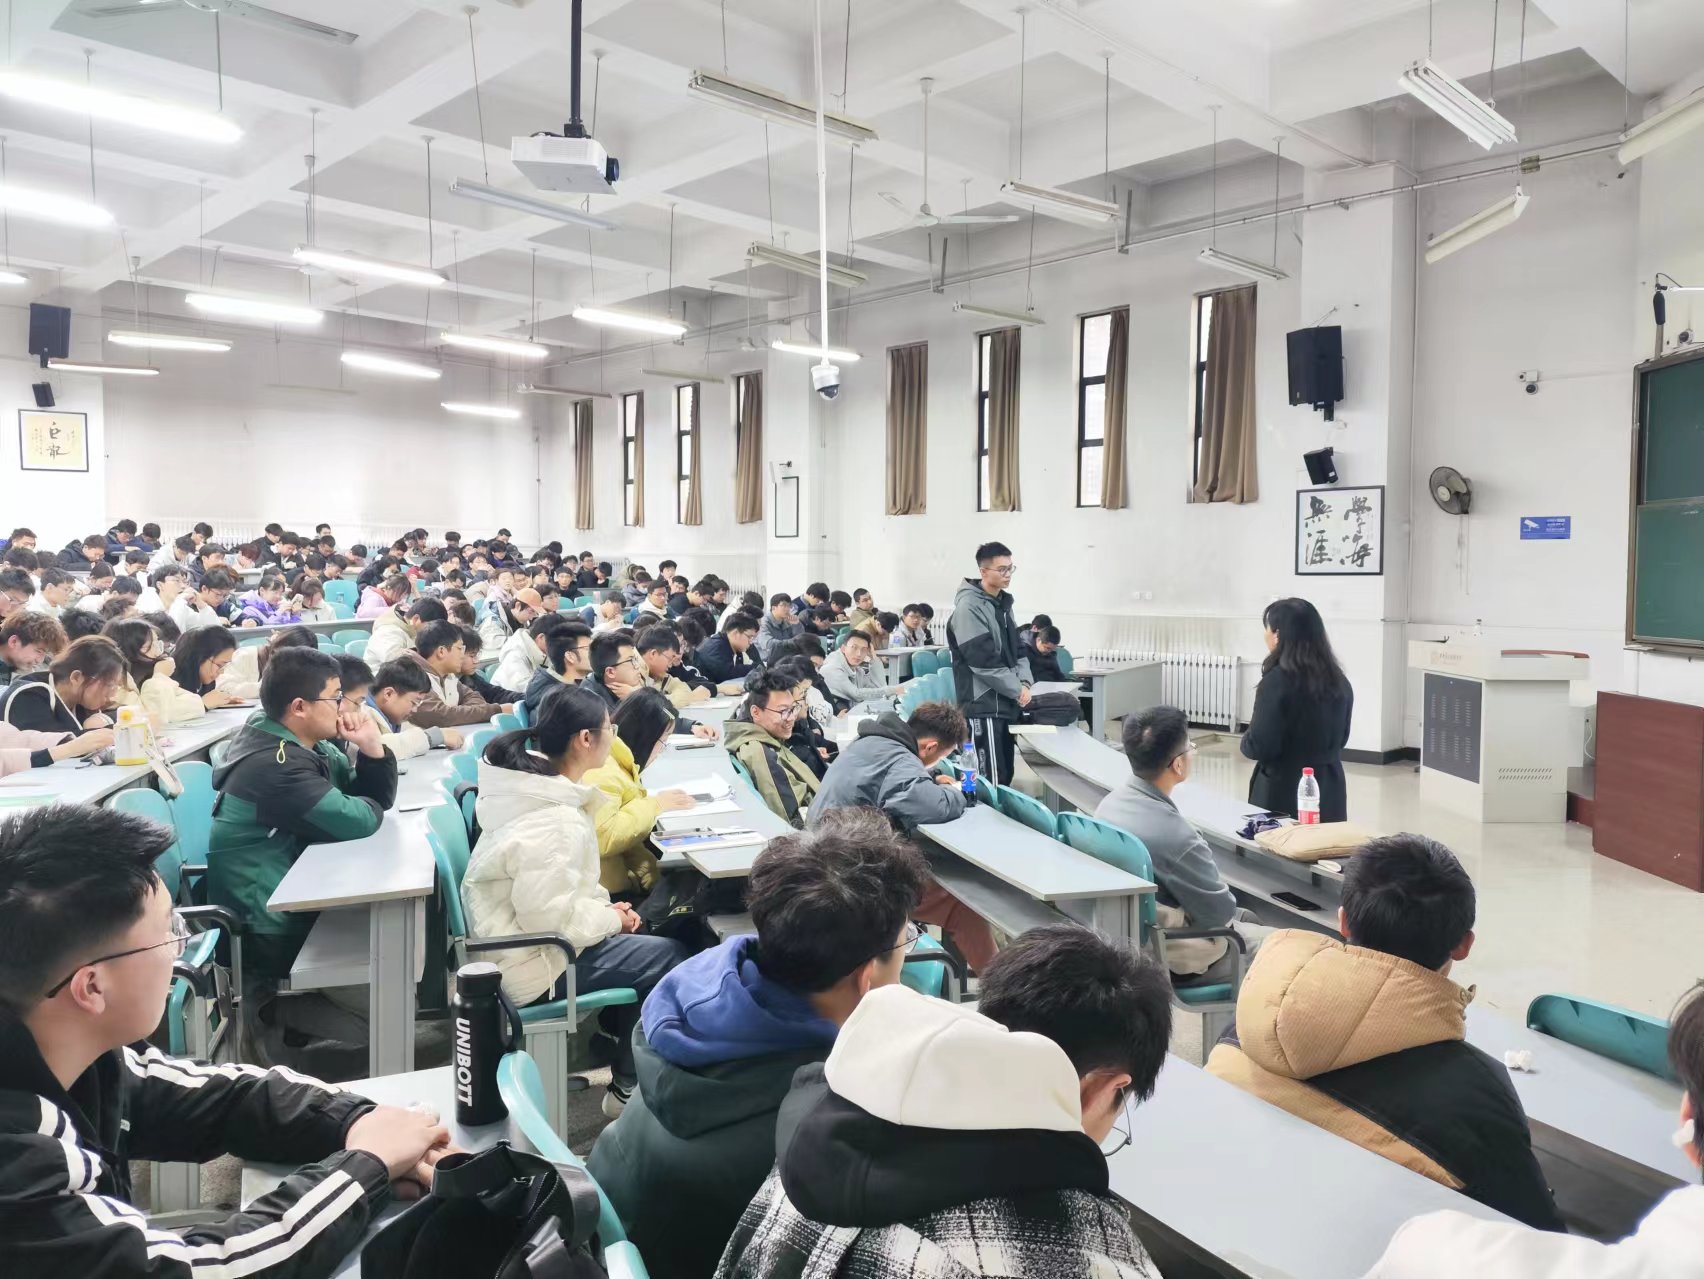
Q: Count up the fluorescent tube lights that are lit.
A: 12